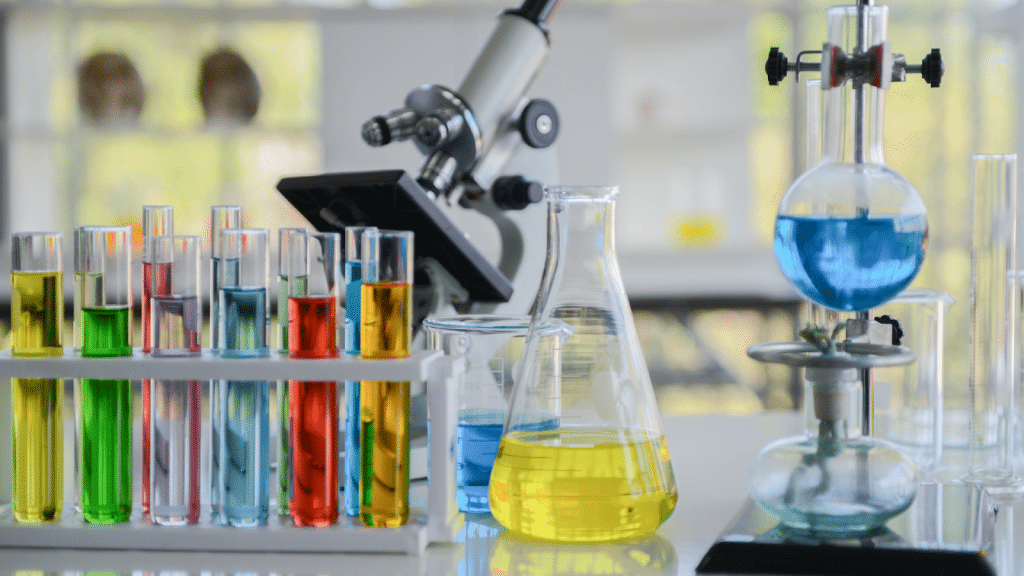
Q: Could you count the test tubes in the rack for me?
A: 11